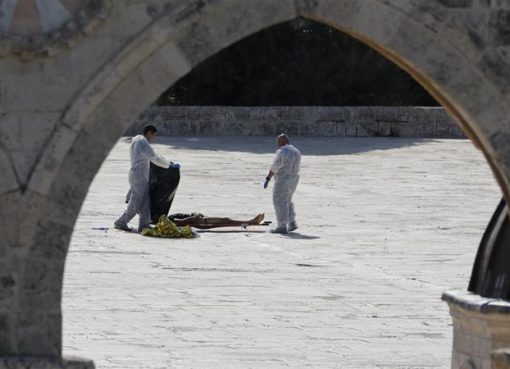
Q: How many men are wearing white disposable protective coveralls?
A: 2